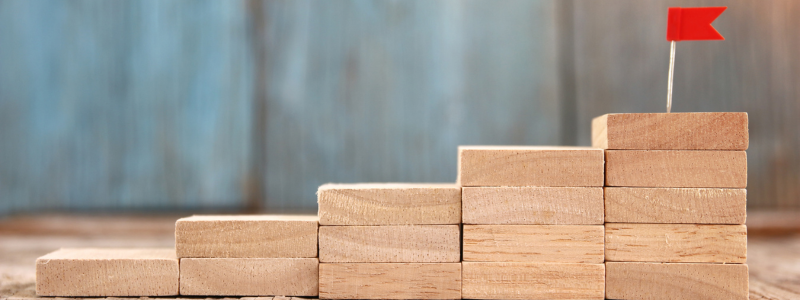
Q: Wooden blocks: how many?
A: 15